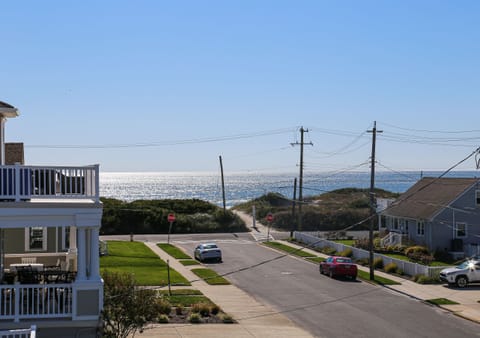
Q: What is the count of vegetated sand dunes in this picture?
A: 2